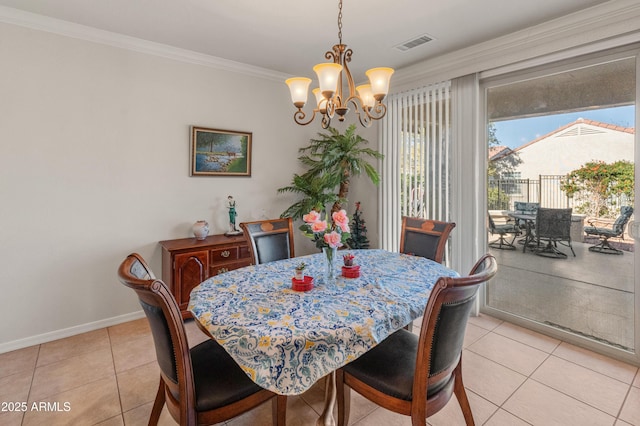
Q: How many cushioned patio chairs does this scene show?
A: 4